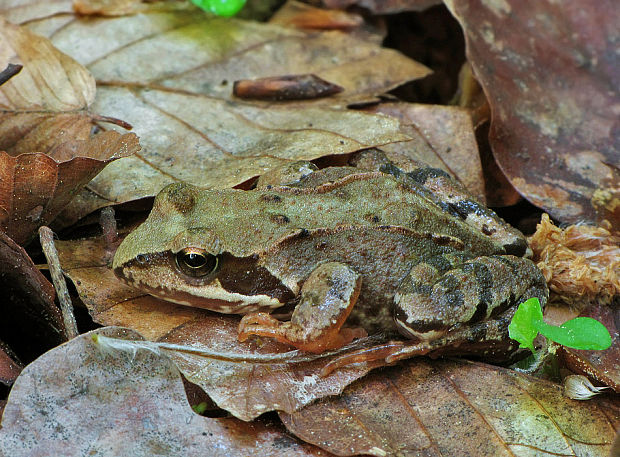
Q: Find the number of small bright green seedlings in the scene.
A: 2